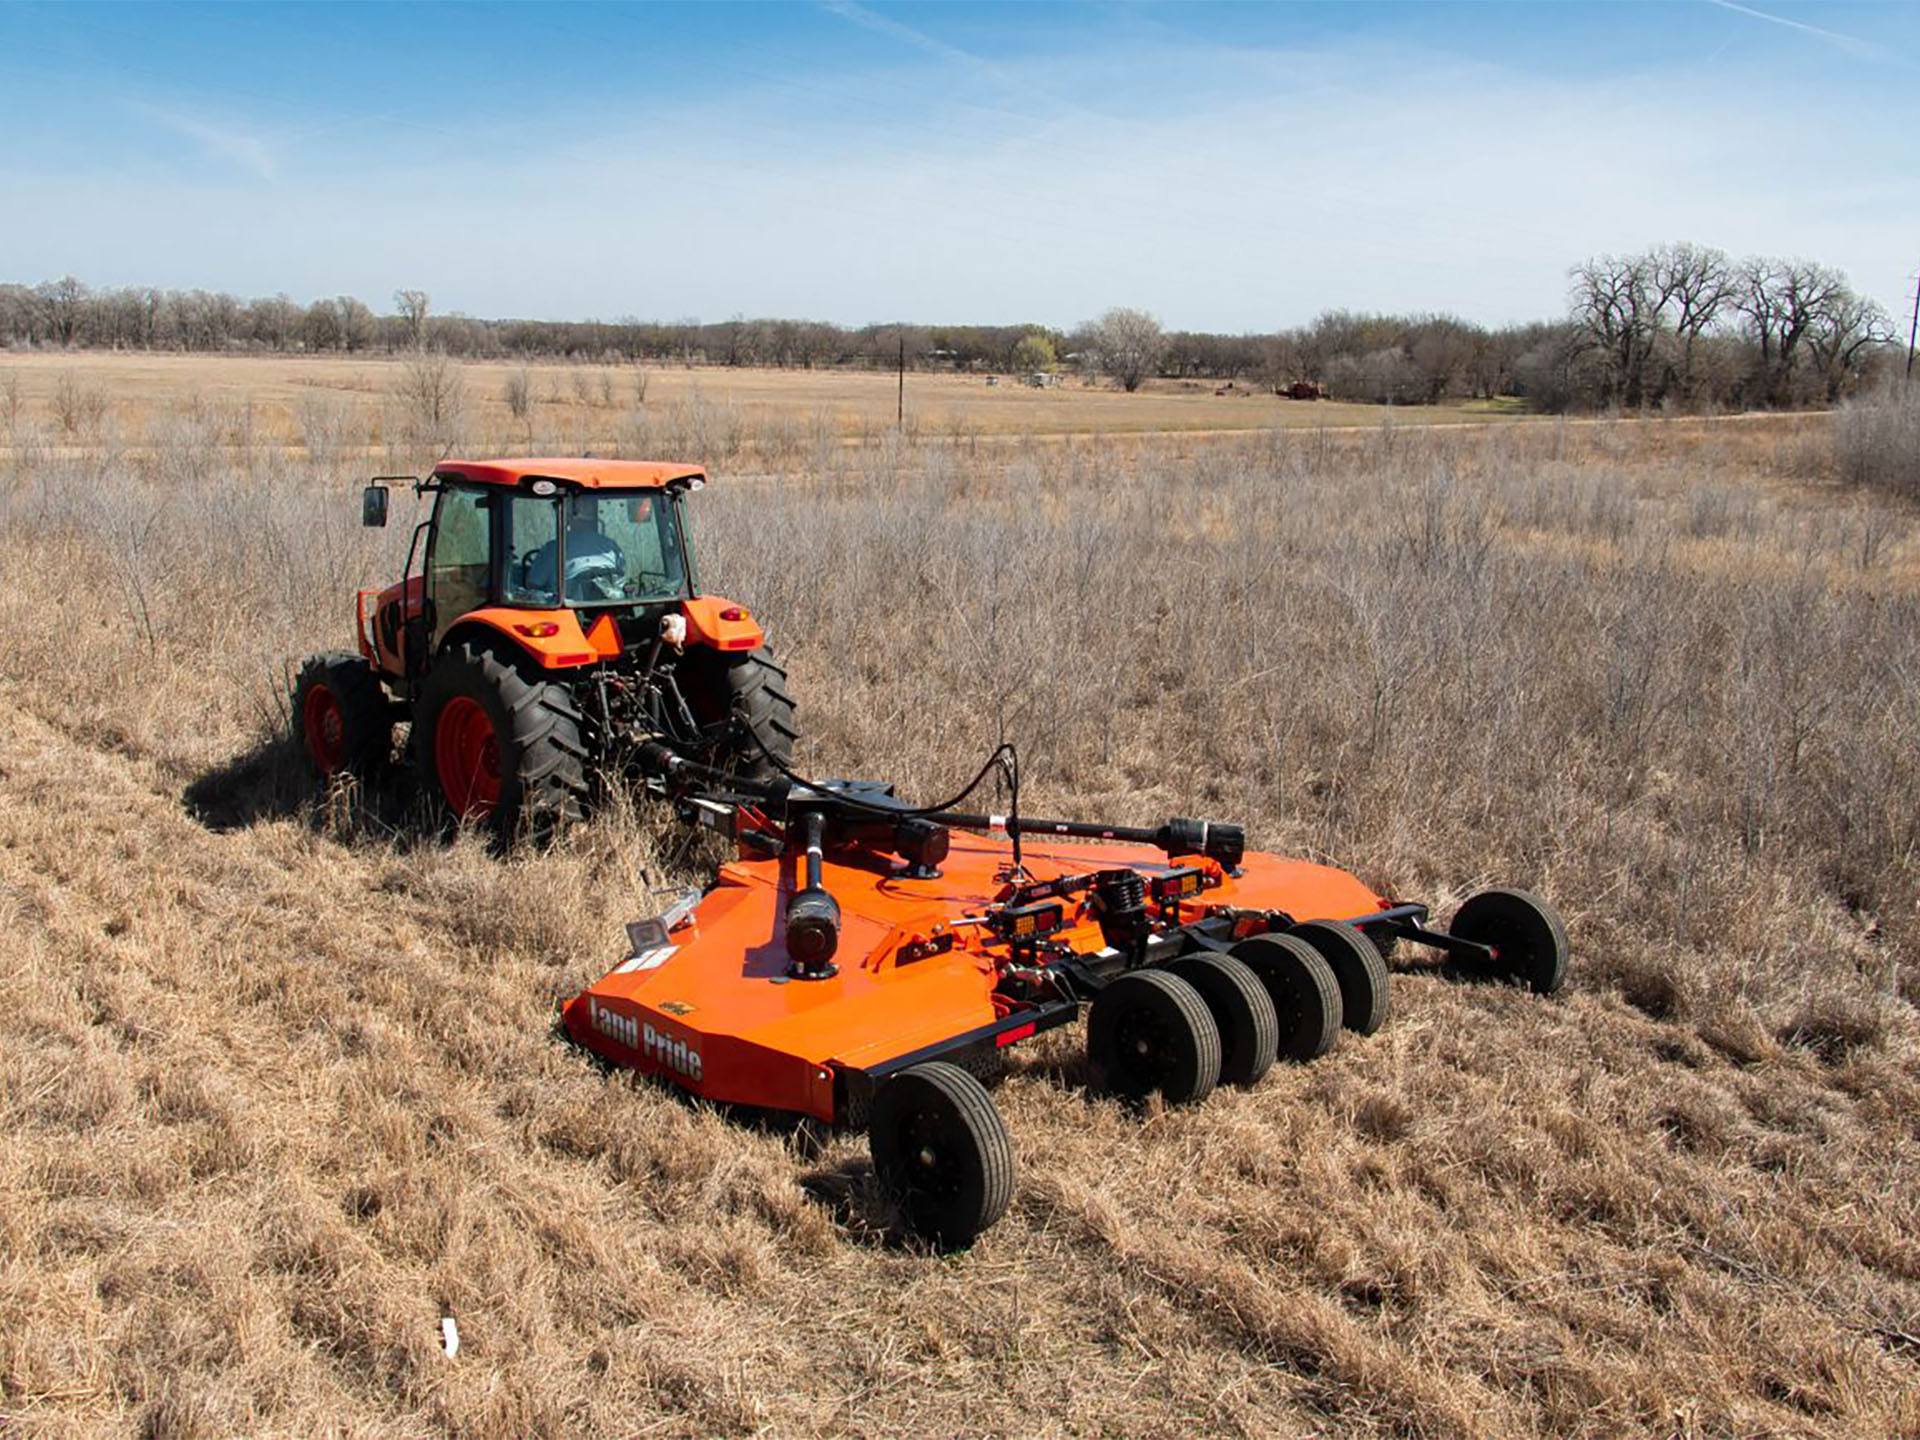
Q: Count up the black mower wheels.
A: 6